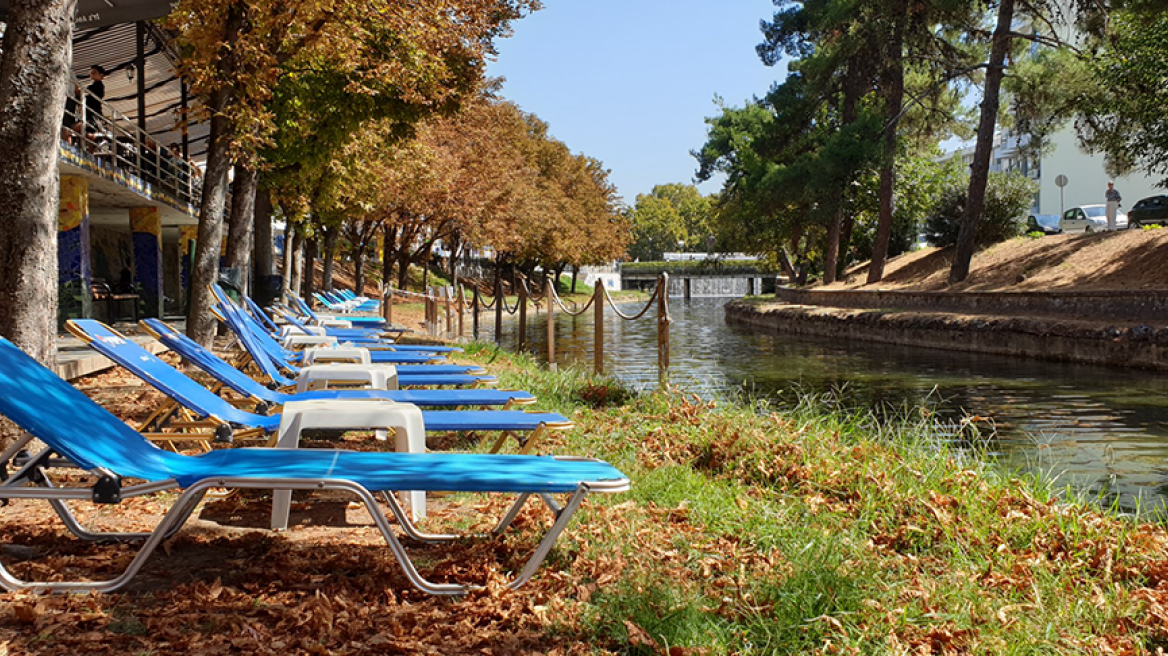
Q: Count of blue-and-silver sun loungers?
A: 1